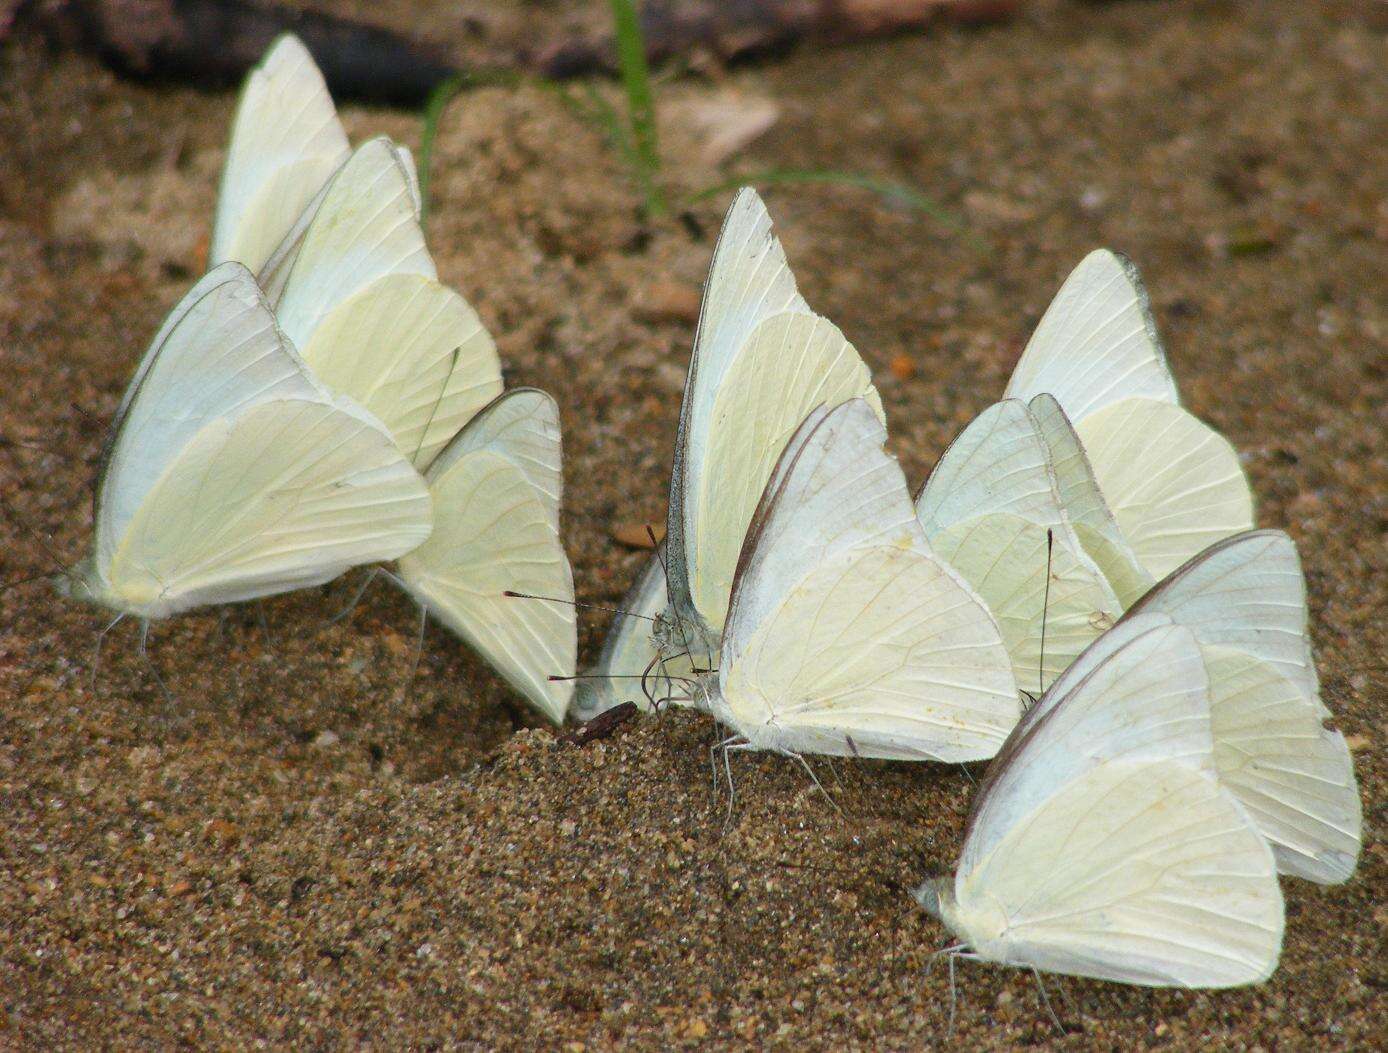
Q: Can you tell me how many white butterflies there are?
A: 11